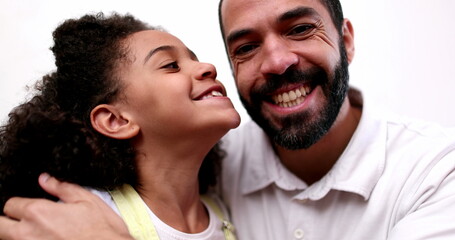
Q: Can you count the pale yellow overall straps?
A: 2